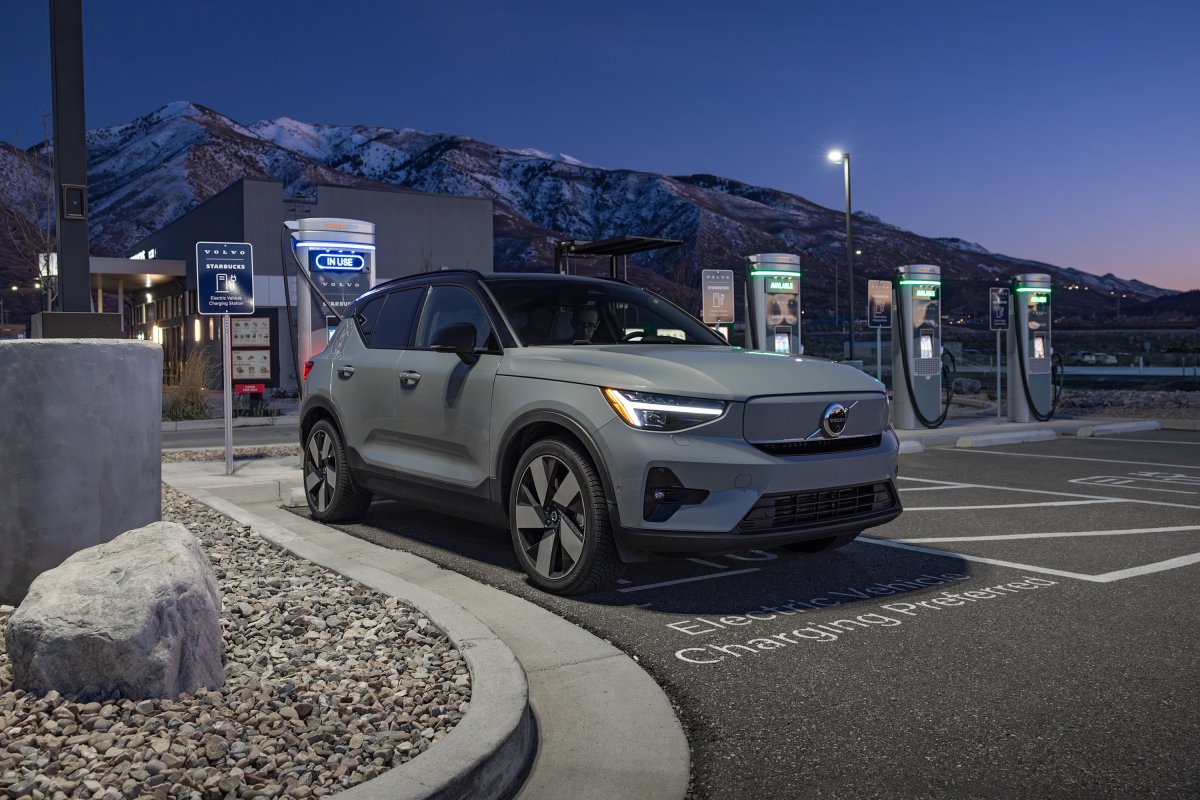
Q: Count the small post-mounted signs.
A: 4